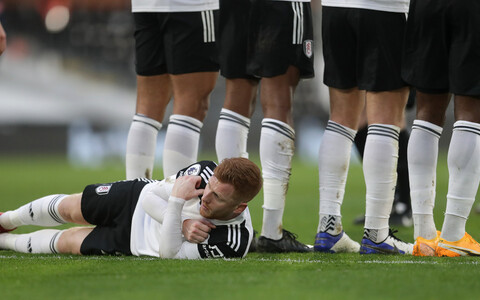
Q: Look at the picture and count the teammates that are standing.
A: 4